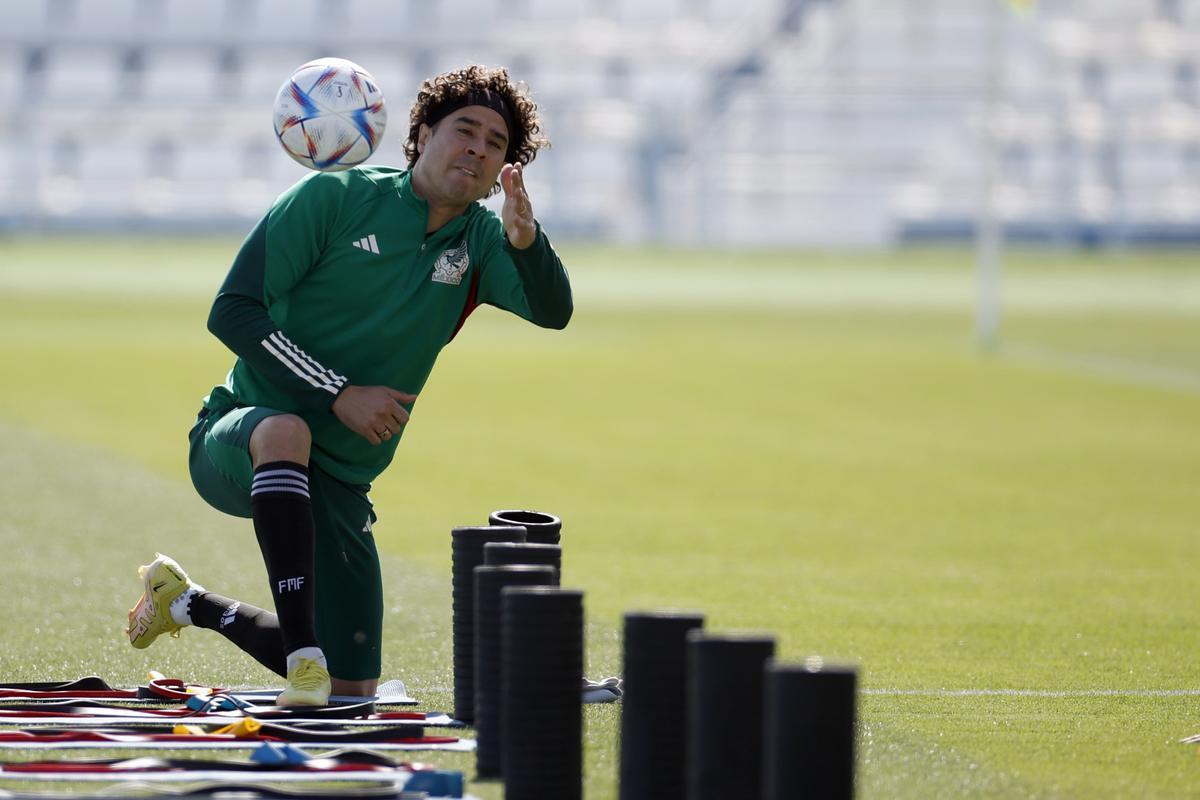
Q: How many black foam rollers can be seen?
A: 8